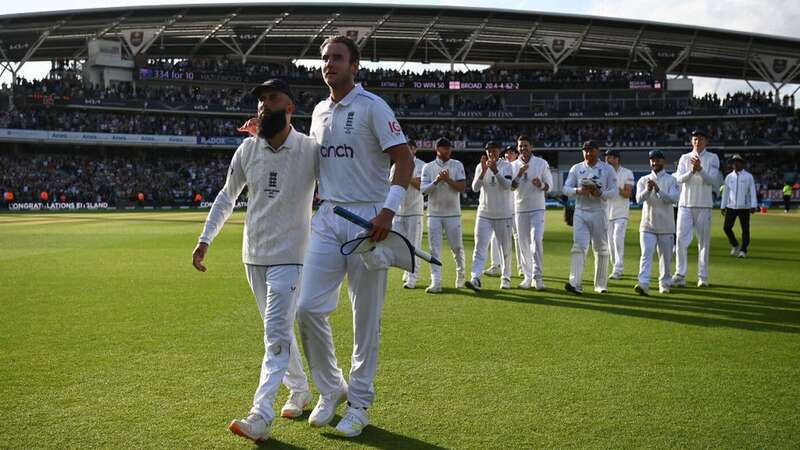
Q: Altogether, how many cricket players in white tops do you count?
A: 11